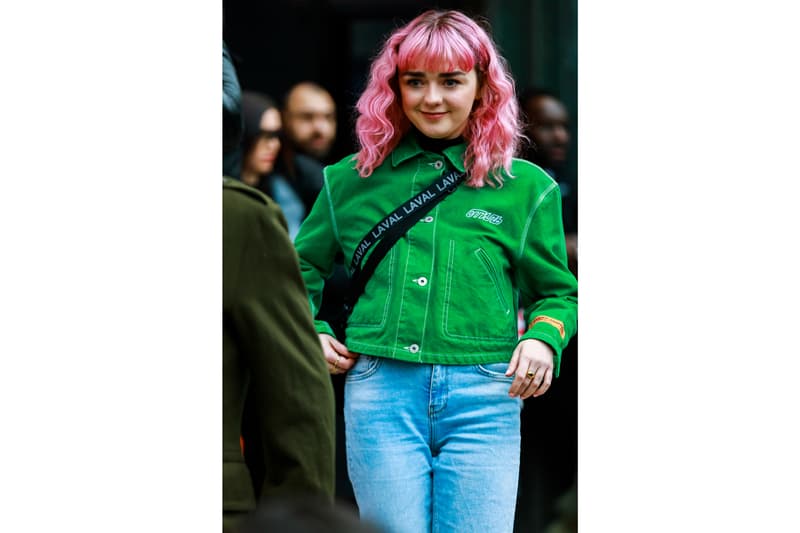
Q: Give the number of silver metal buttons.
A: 4